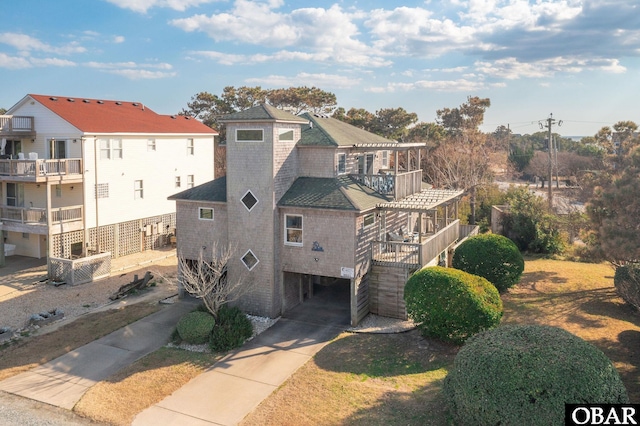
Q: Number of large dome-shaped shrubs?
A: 3